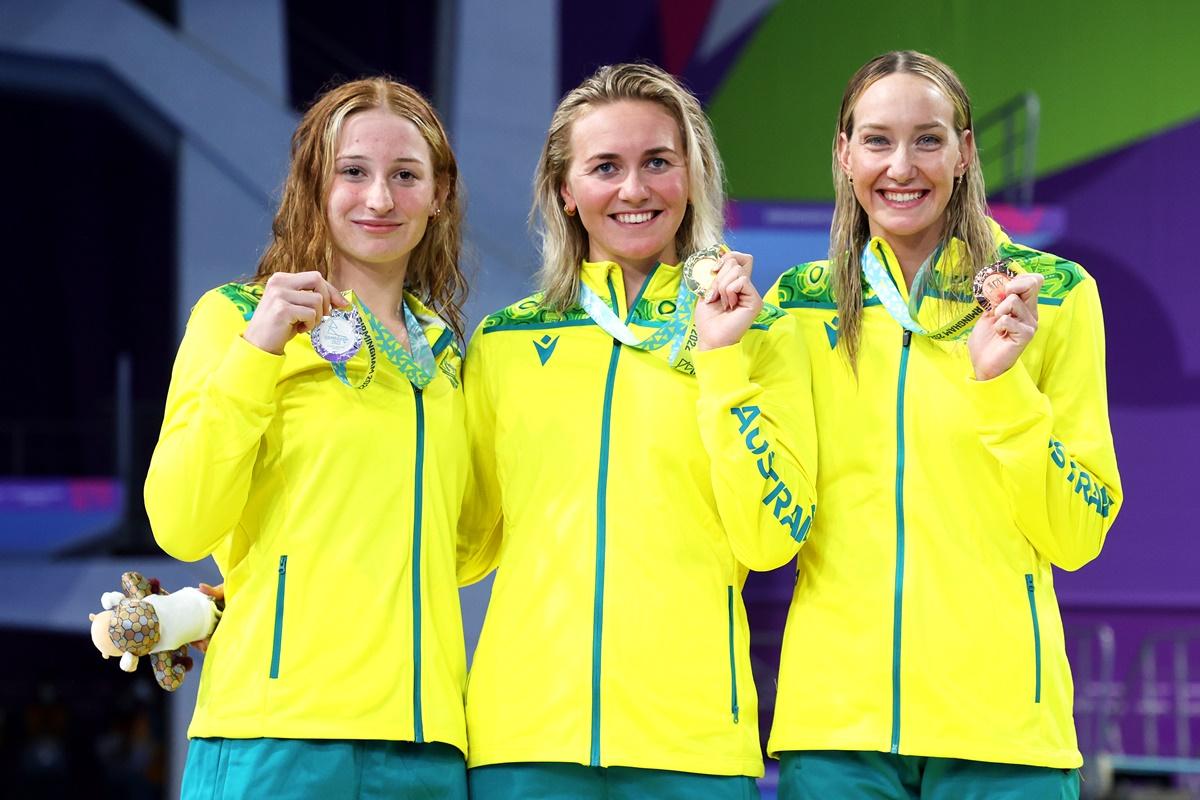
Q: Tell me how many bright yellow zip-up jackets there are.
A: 3